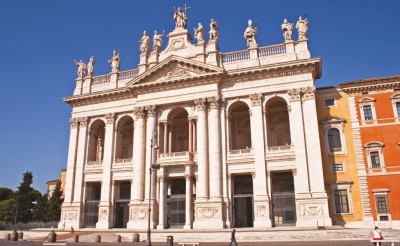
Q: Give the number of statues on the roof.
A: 11